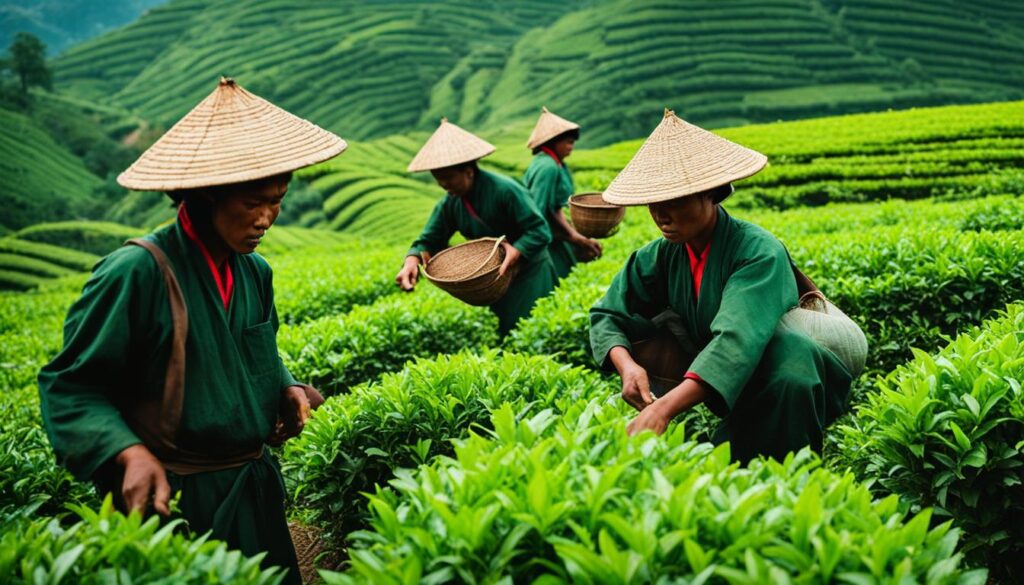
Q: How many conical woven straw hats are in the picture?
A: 4